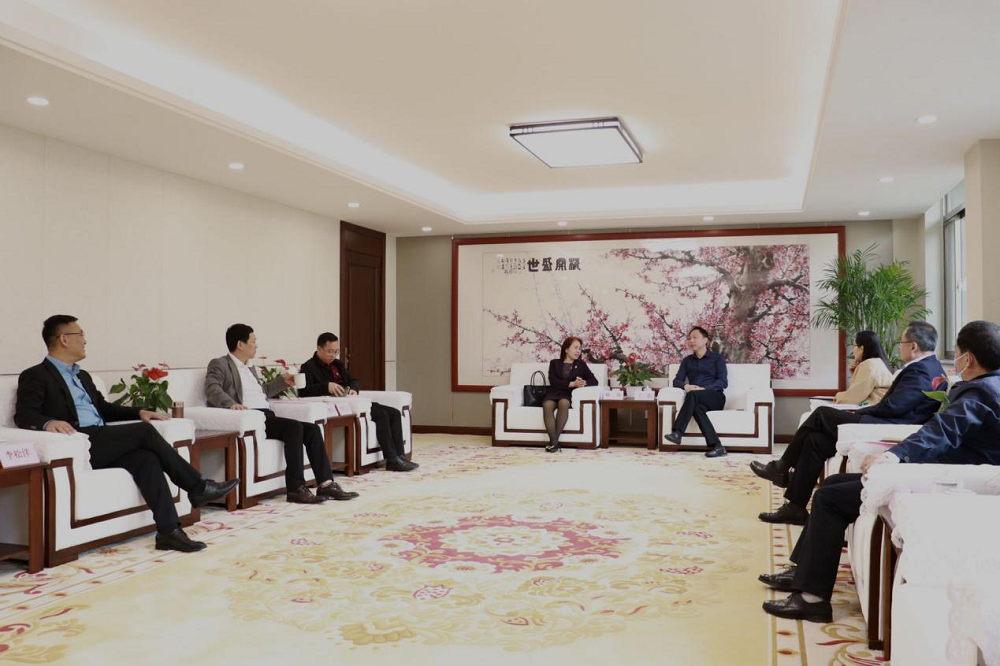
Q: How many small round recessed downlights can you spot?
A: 9